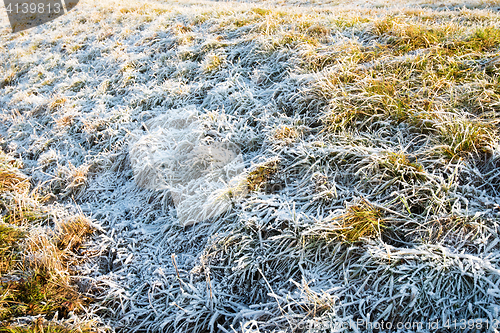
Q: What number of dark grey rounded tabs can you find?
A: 1